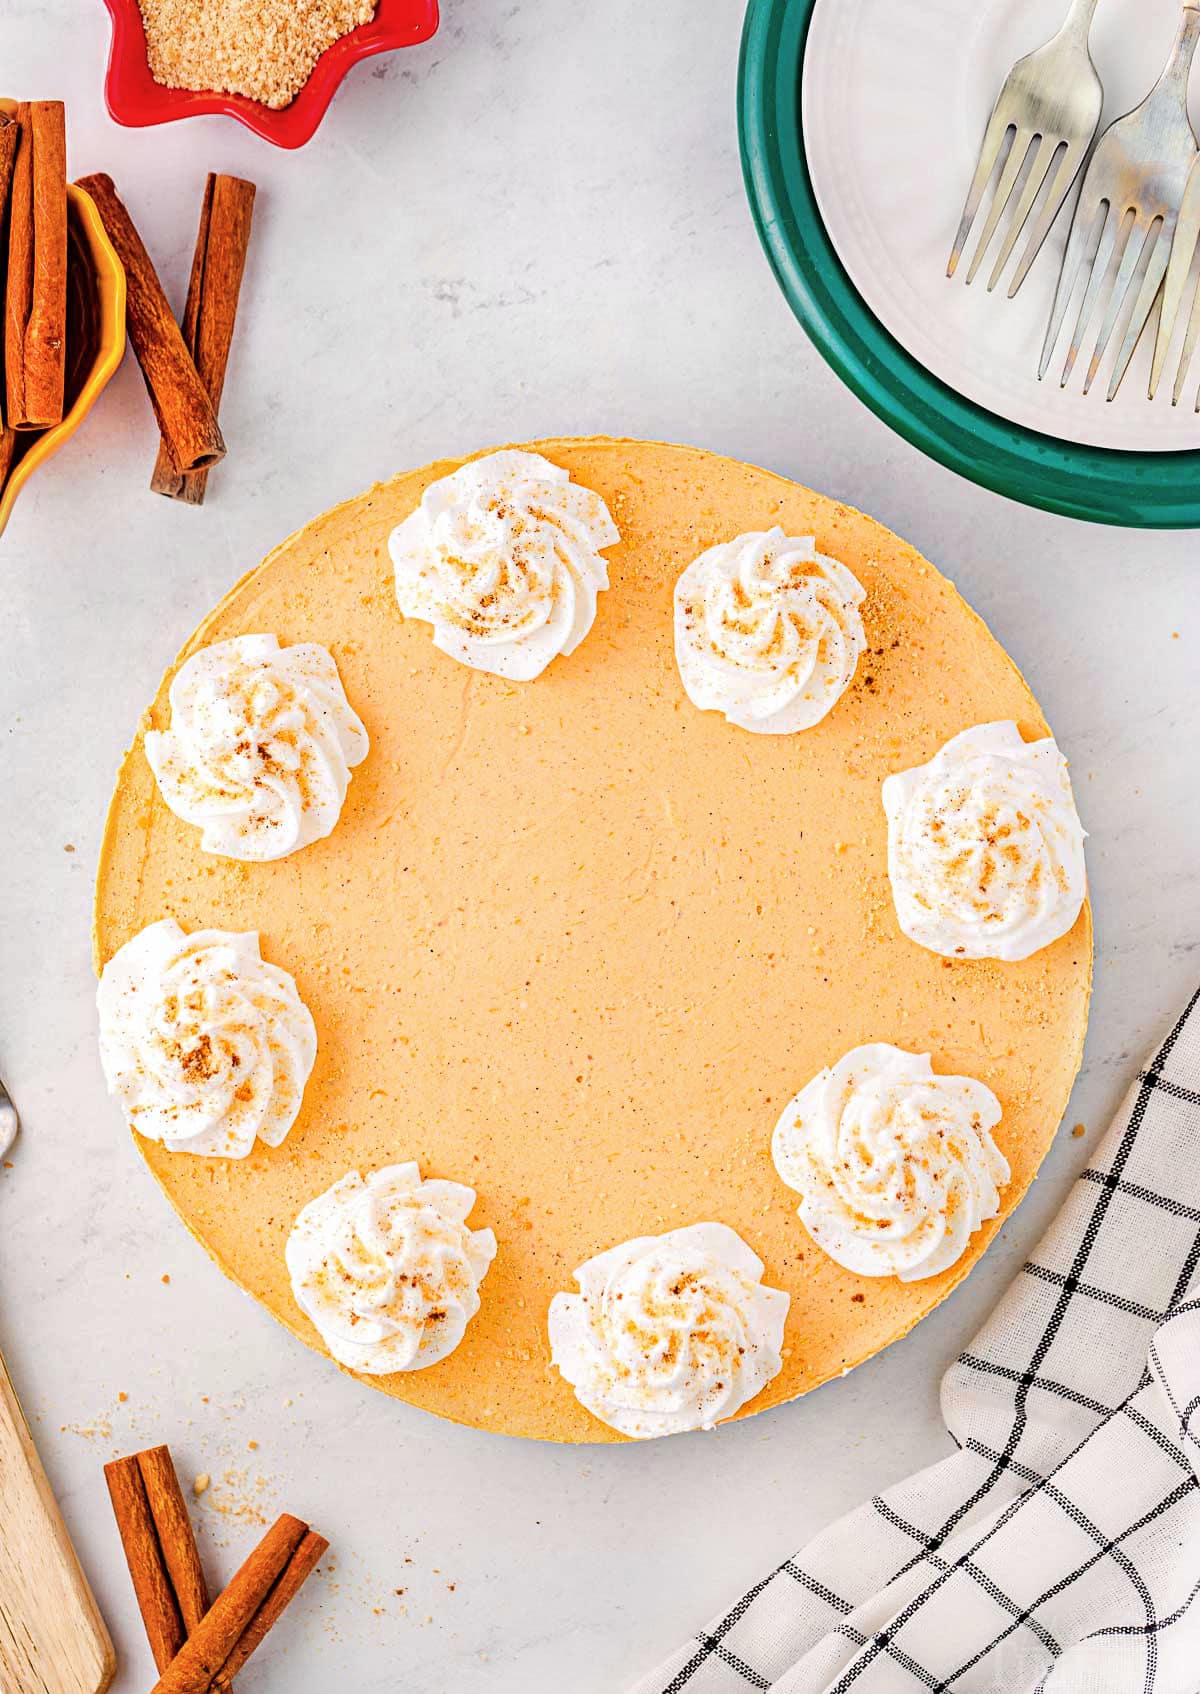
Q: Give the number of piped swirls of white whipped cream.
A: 8